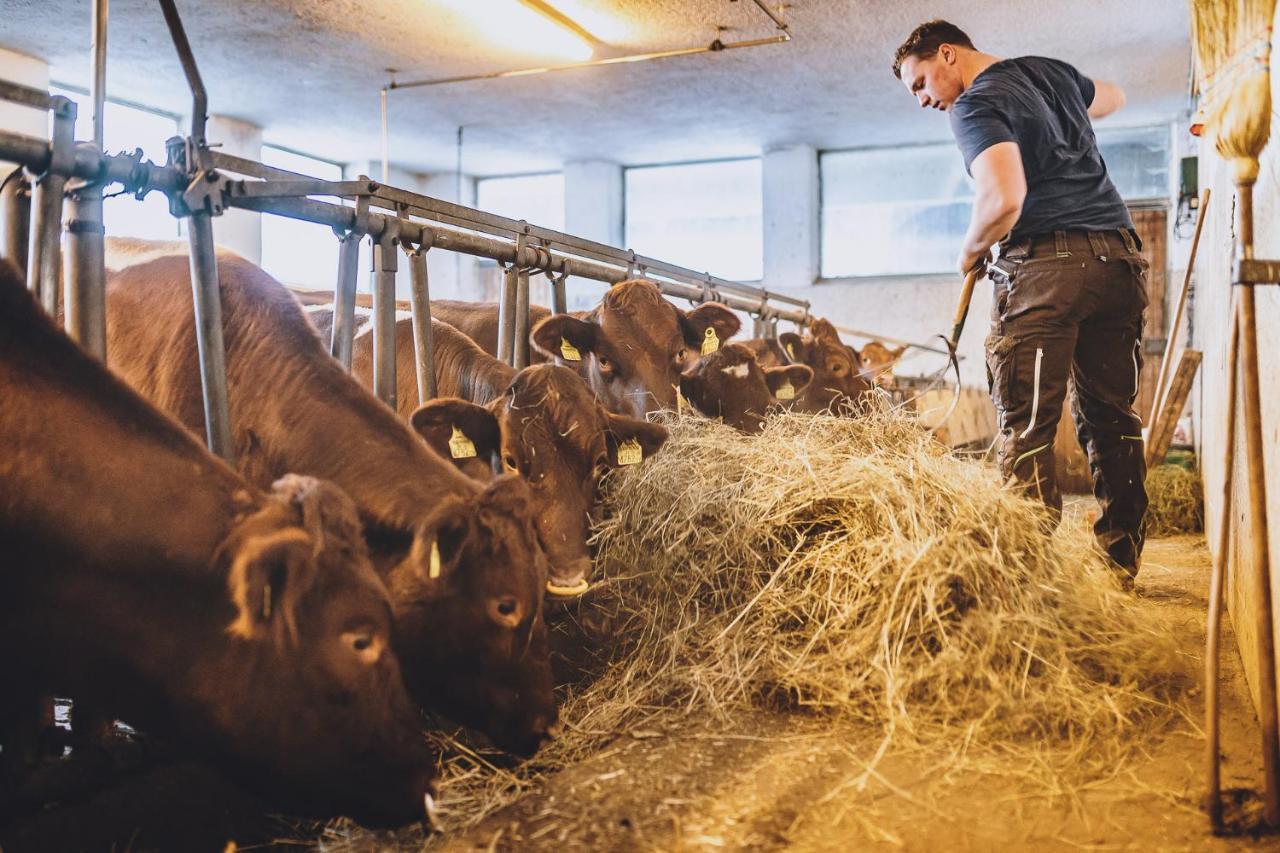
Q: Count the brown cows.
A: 7